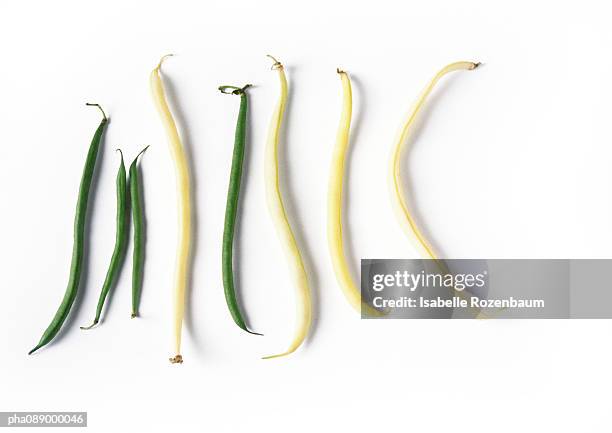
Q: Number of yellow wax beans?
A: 4